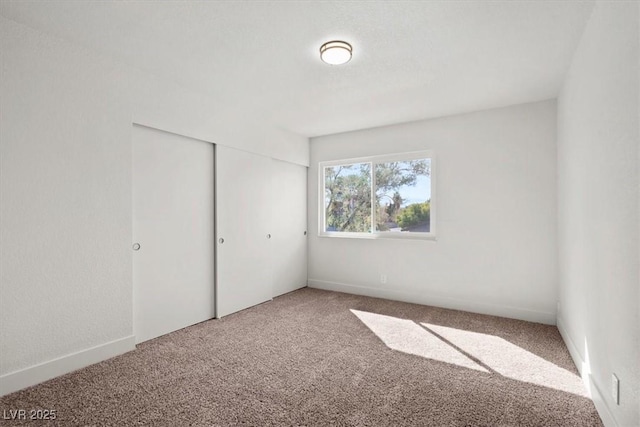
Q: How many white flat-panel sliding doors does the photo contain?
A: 3